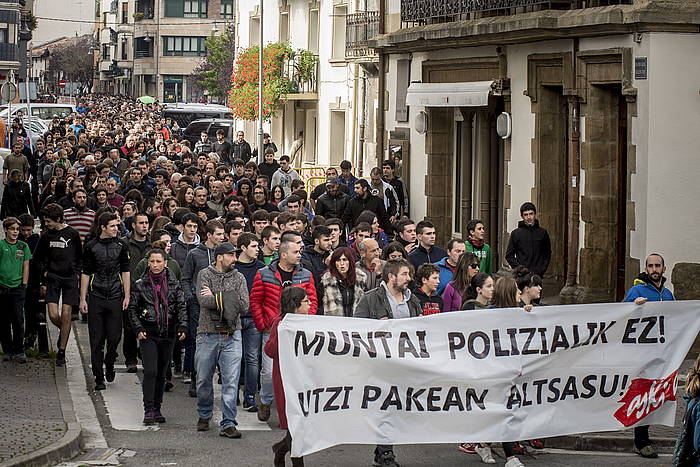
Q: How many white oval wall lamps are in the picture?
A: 2